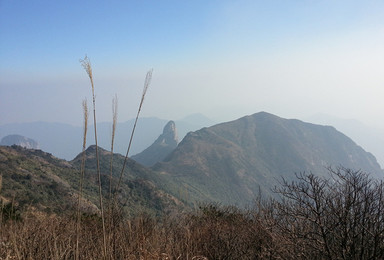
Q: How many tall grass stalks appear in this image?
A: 4